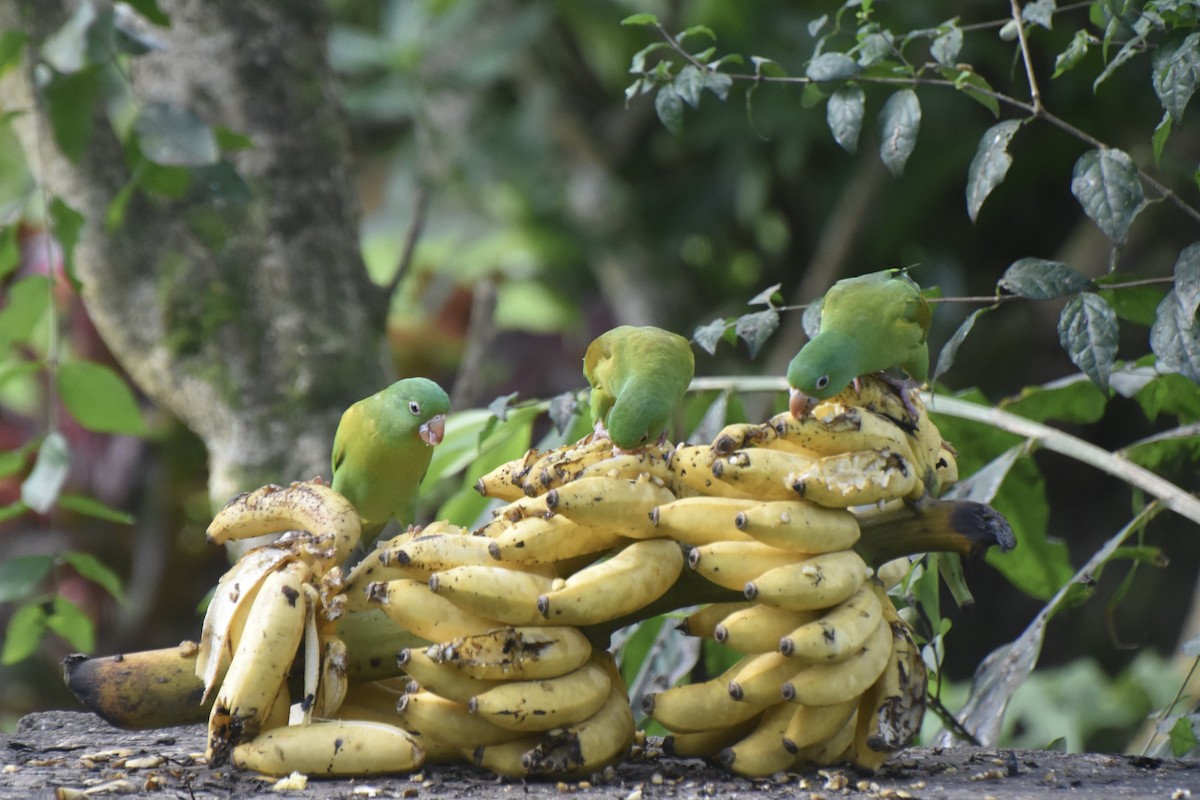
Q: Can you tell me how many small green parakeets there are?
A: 3